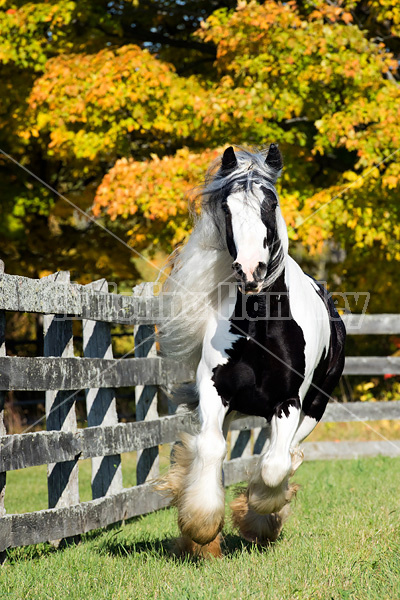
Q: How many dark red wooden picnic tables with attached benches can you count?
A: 0